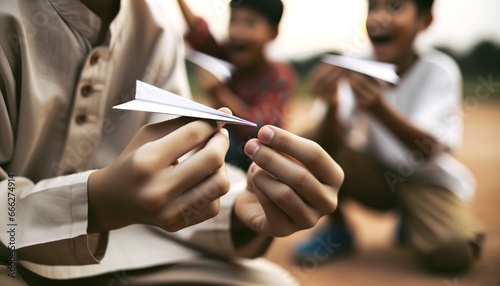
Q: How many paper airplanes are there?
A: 3